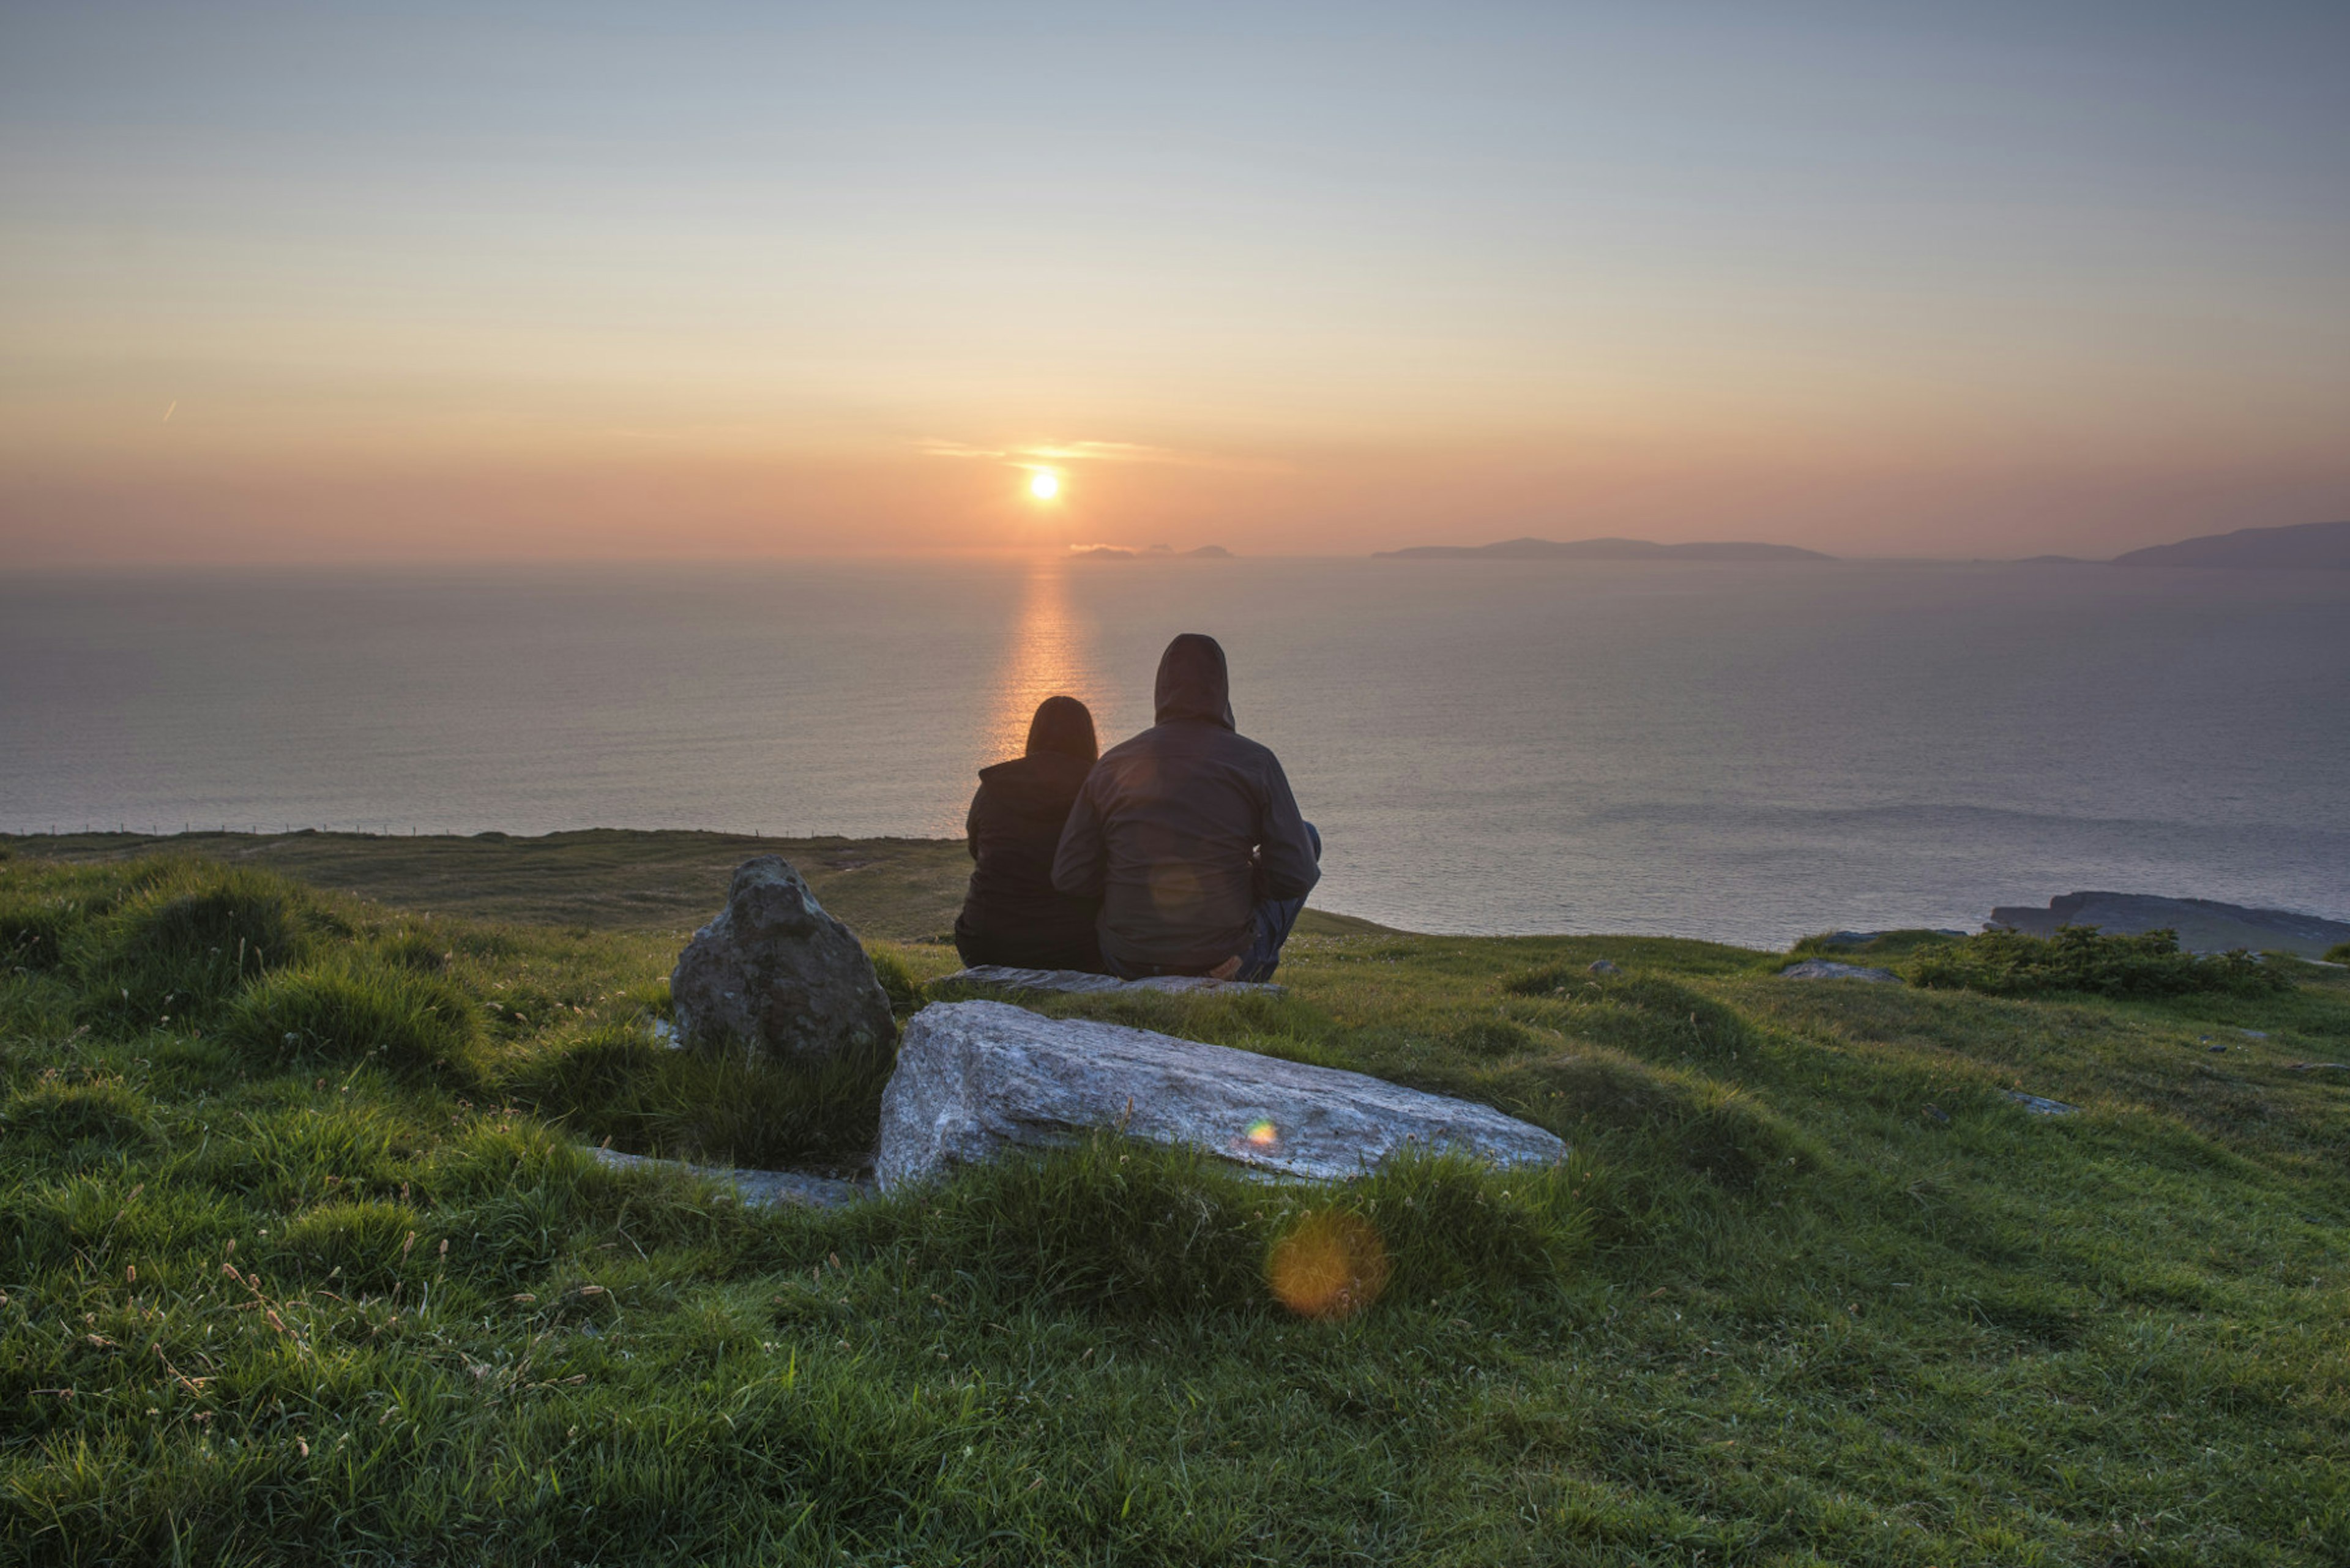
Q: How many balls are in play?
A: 0